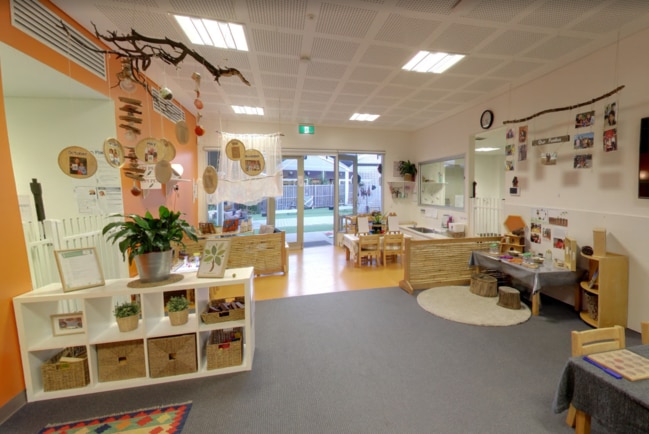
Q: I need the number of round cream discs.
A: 9